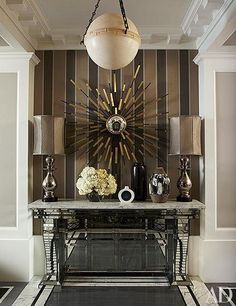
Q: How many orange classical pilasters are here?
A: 0